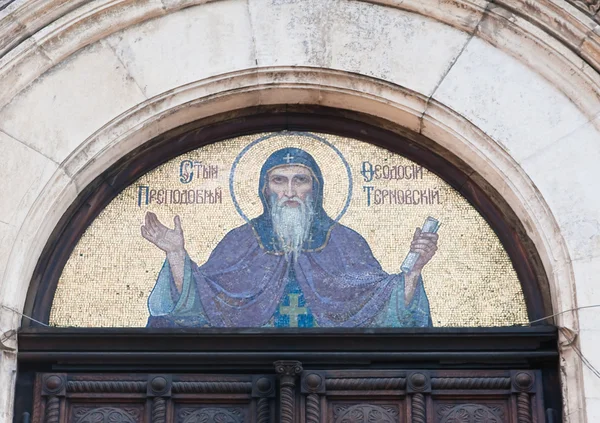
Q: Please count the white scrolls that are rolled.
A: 1